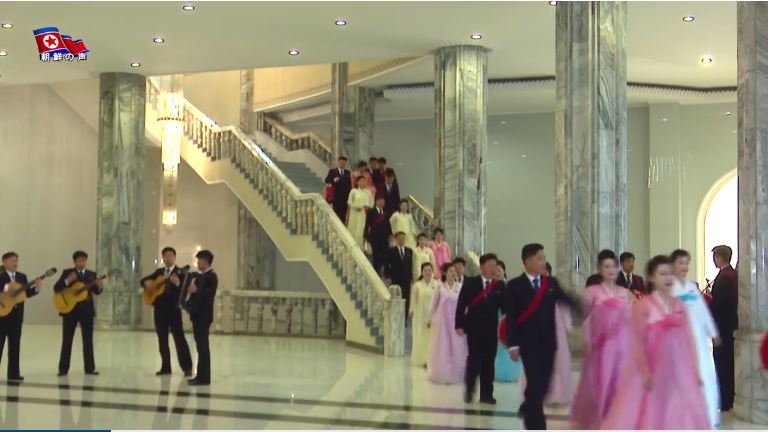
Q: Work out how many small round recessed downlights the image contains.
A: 11